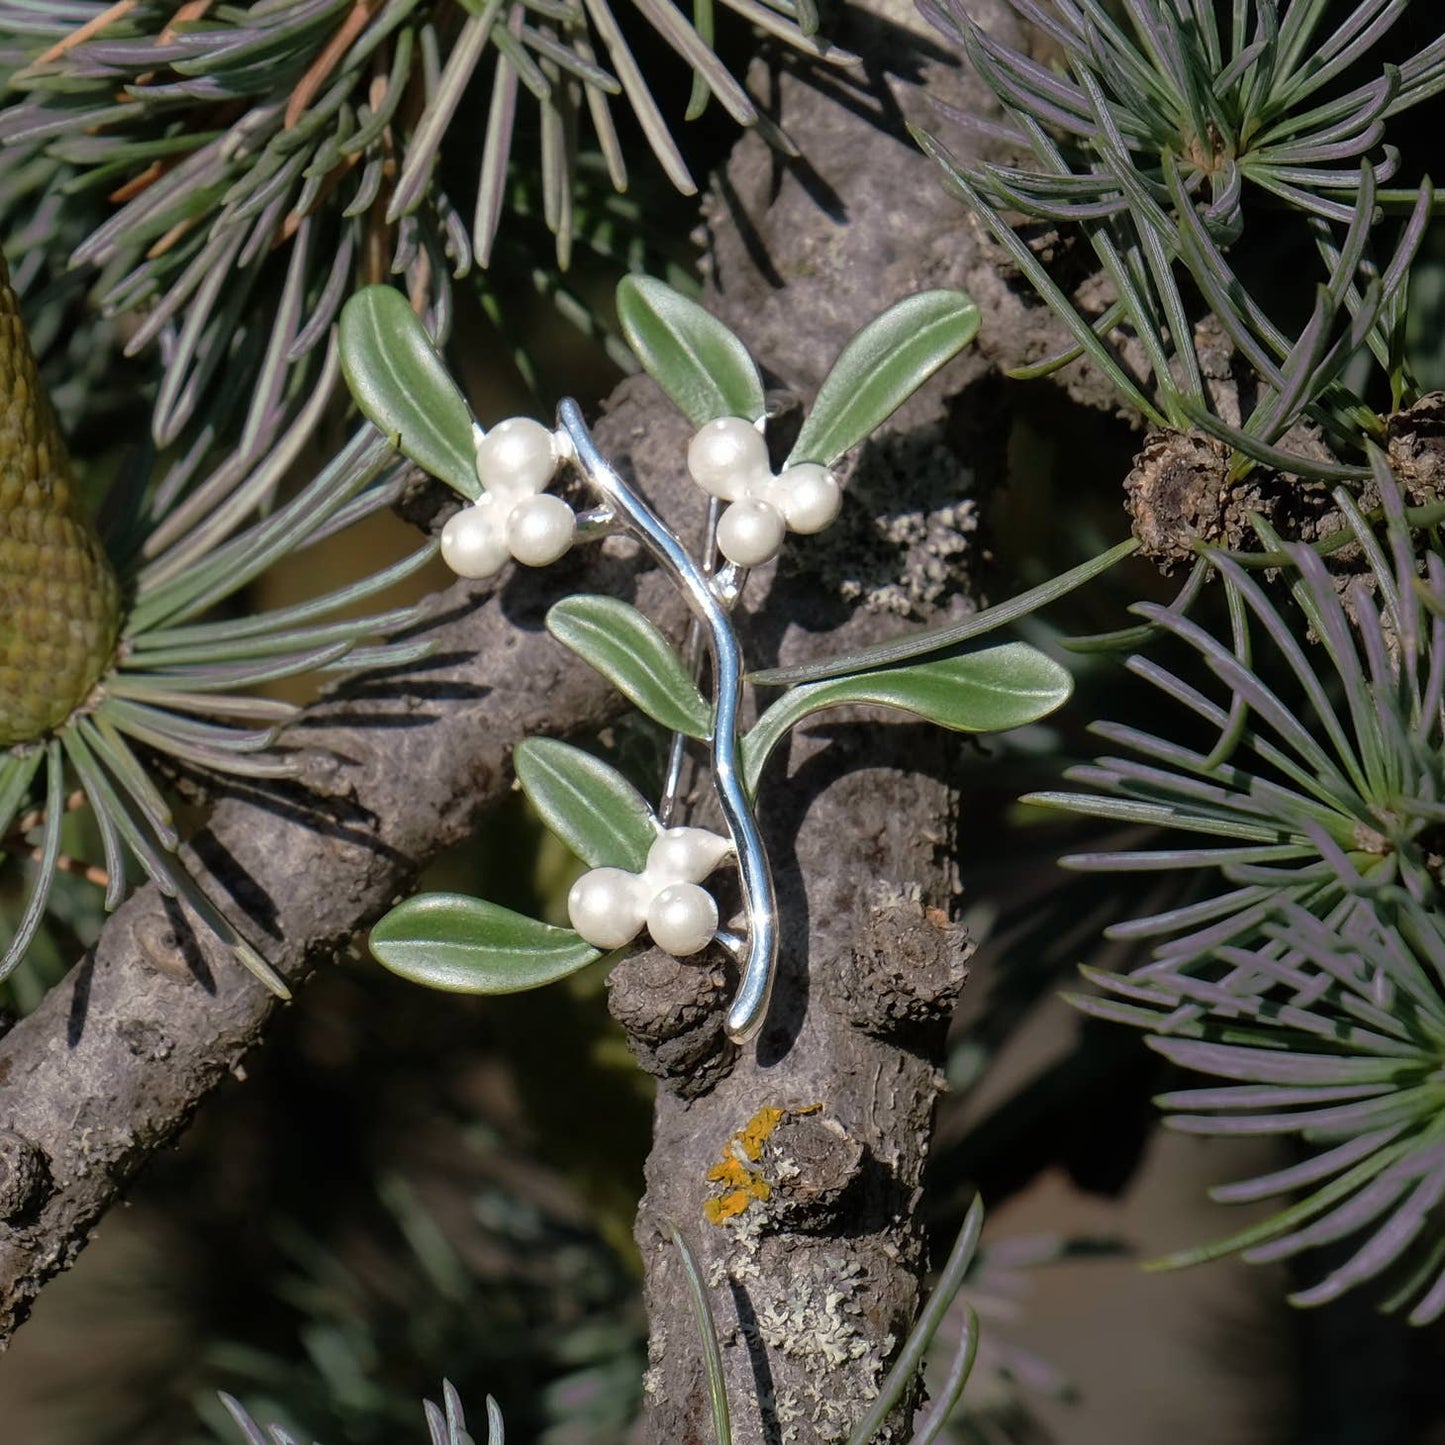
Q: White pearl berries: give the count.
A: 9